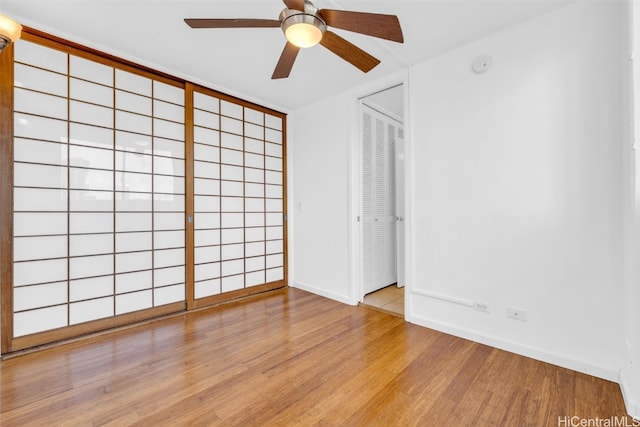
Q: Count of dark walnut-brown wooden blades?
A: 5